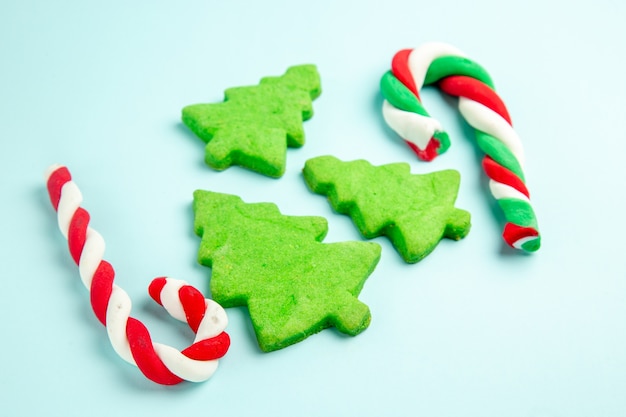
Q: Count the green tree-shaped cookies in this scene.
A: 3